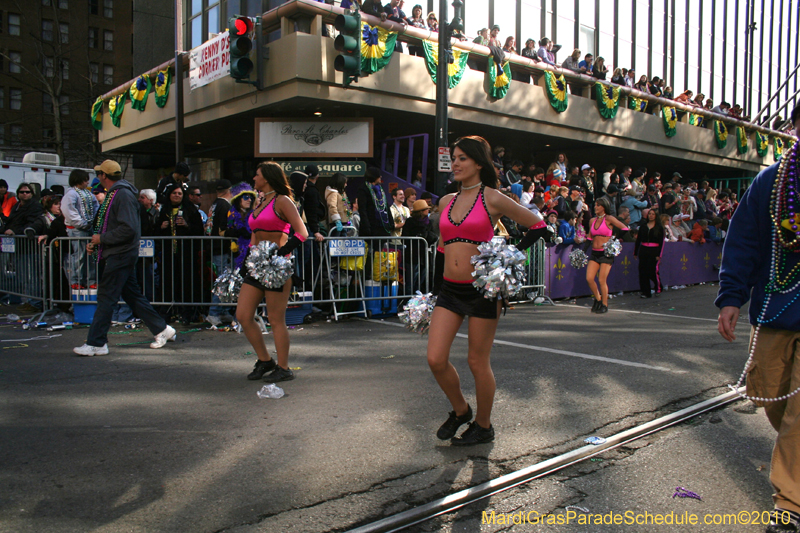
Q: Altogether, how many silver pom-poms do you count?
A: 6